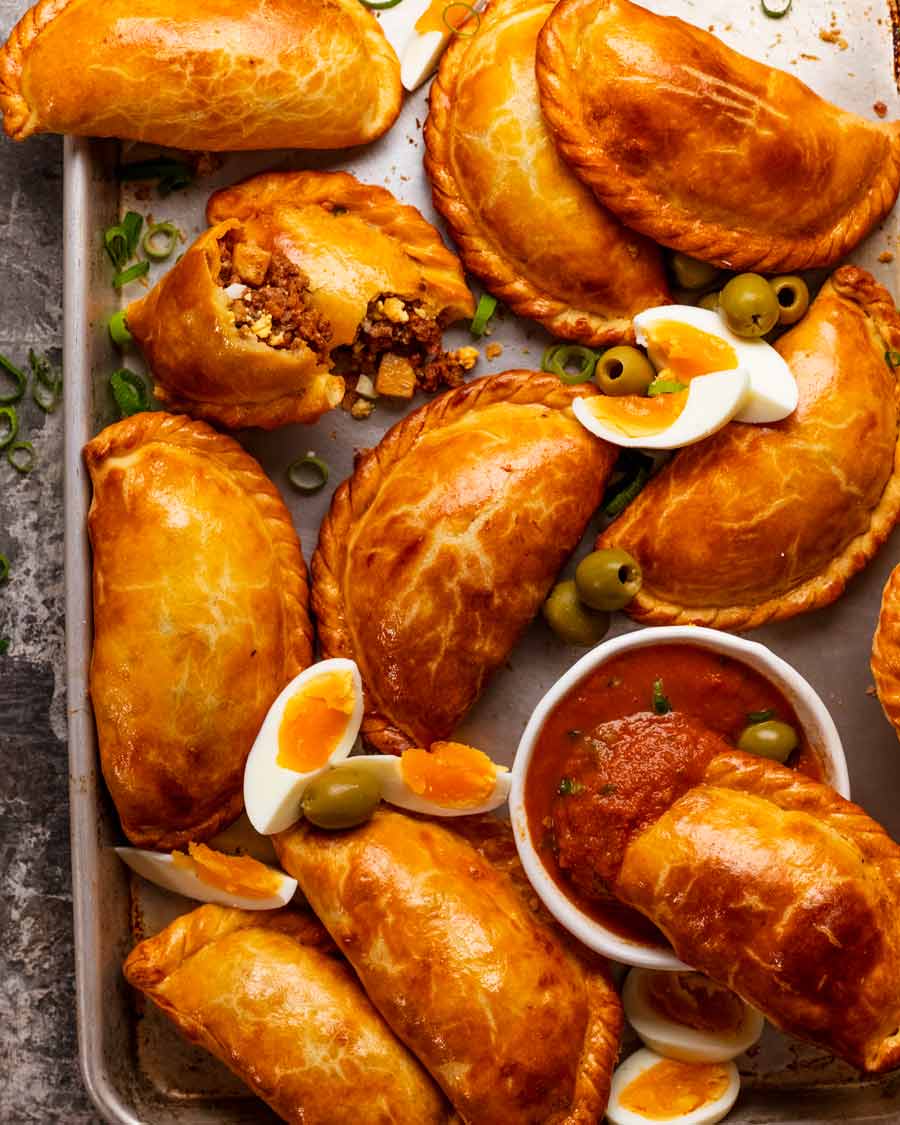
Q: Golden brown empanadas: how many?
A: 11